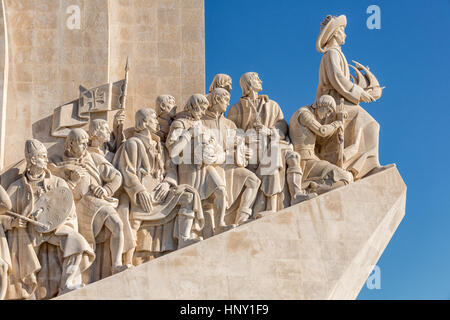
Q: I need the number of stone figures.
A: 11